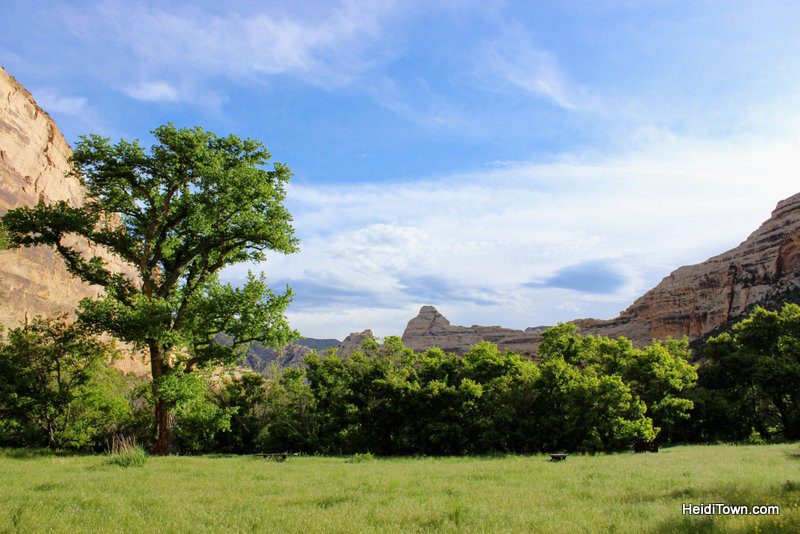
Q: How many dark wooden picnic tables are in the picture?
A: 2